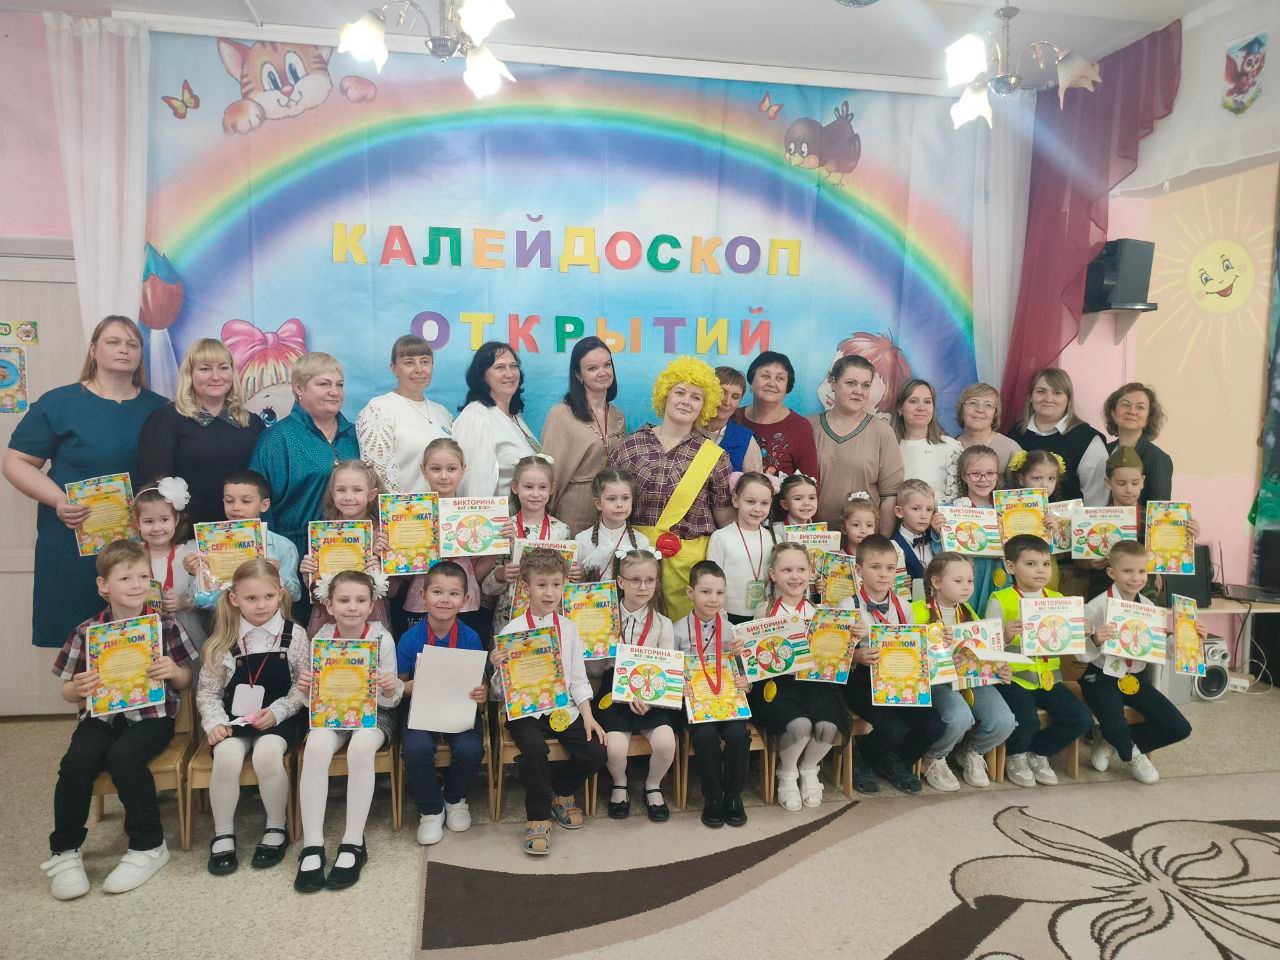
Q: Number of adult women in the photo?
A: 14